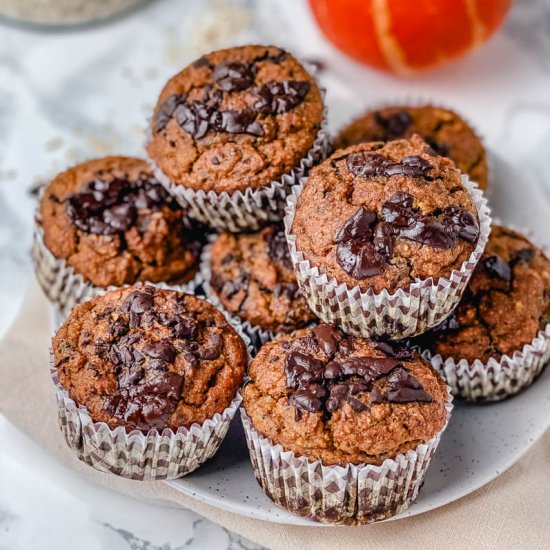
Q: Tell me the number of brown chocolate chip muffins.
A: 8